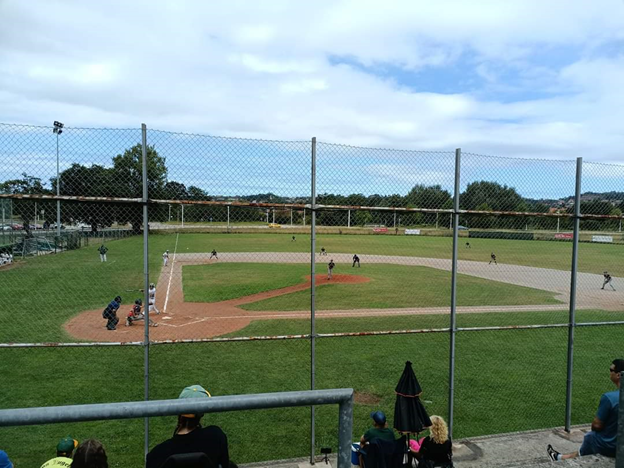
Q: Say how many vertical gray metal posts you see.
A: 4